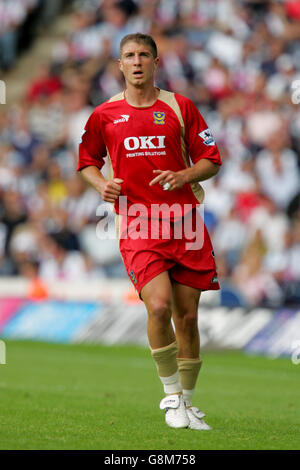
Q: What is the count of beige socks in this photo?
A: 2